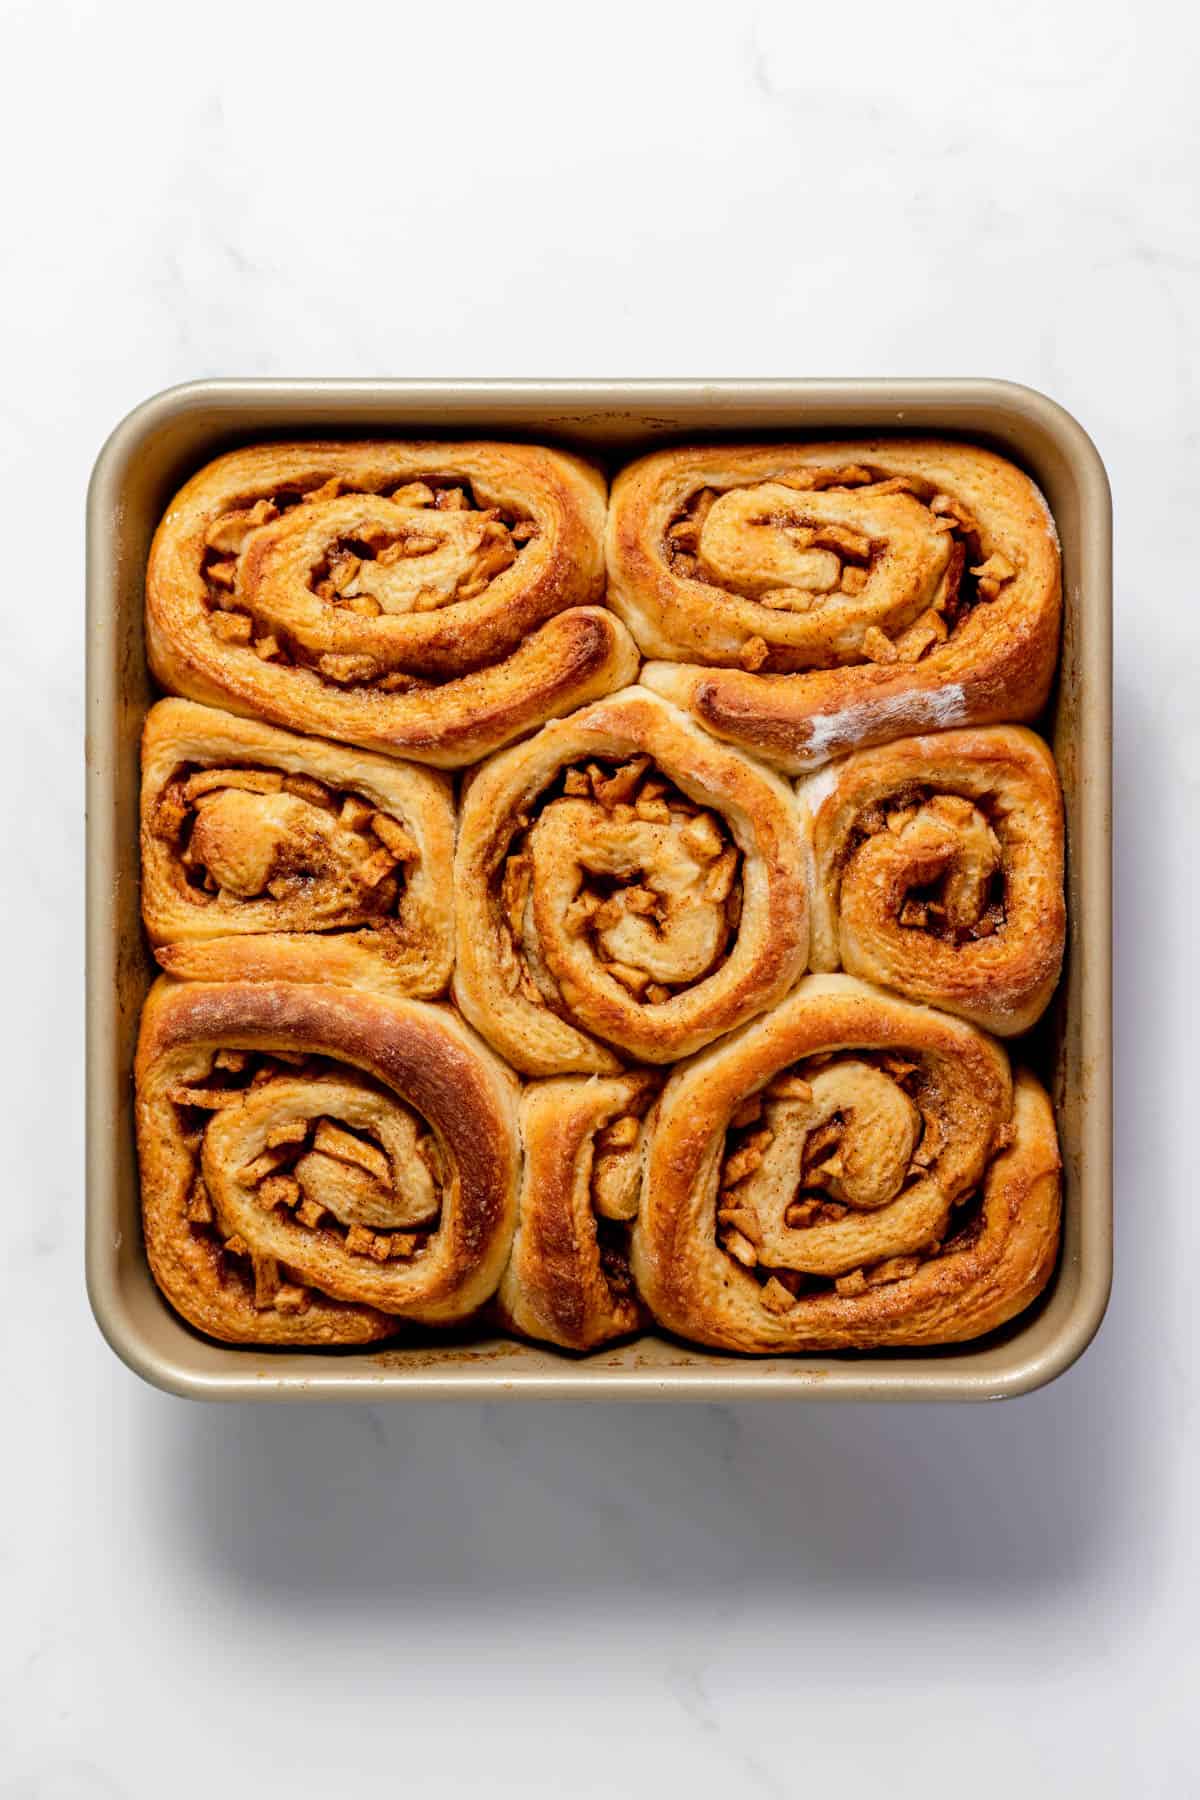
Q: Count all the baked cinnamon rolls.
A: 8